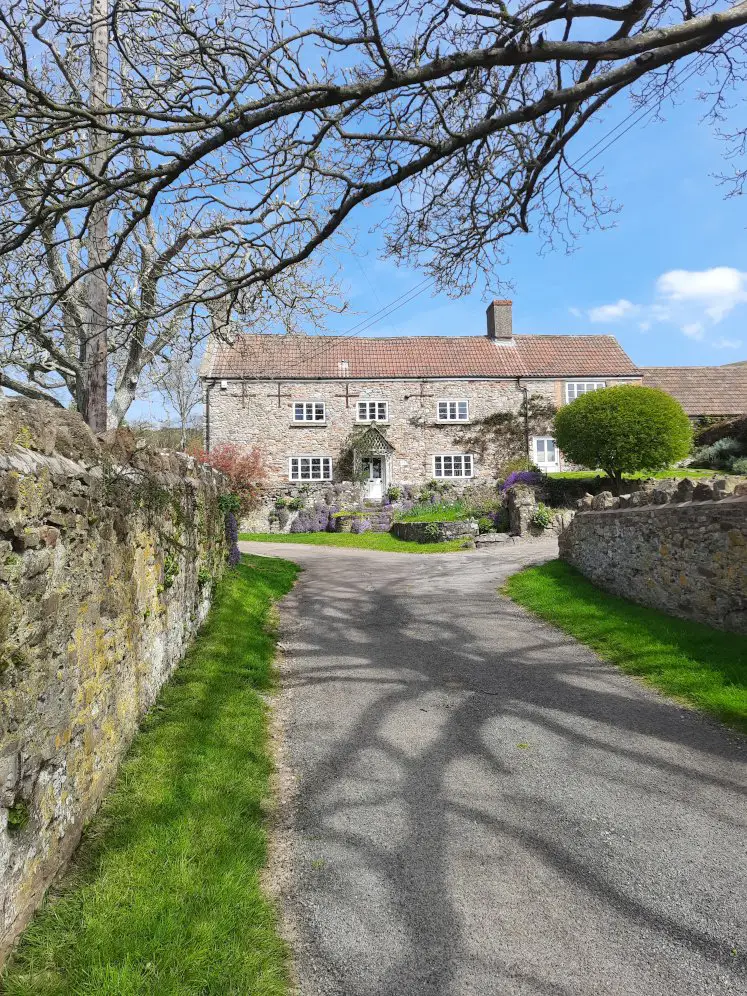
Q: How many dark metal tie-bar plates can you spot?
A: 4